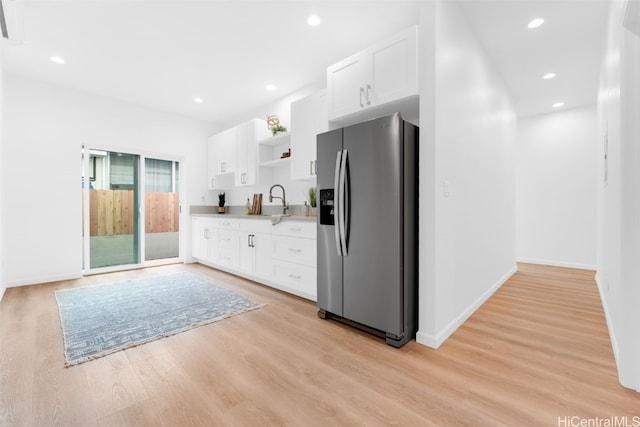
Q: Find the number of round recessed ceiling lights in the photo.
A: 7